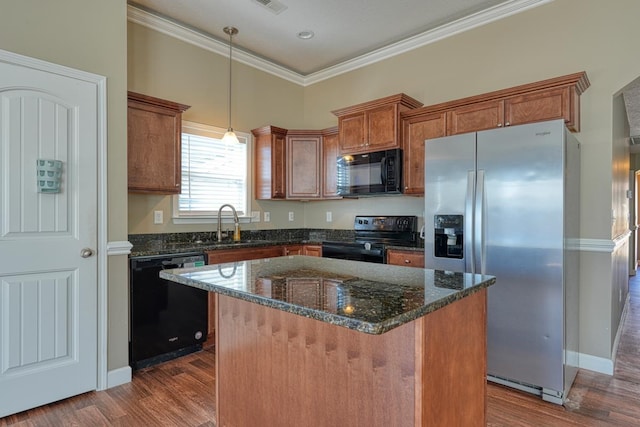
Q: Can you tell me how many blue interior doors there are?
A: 0